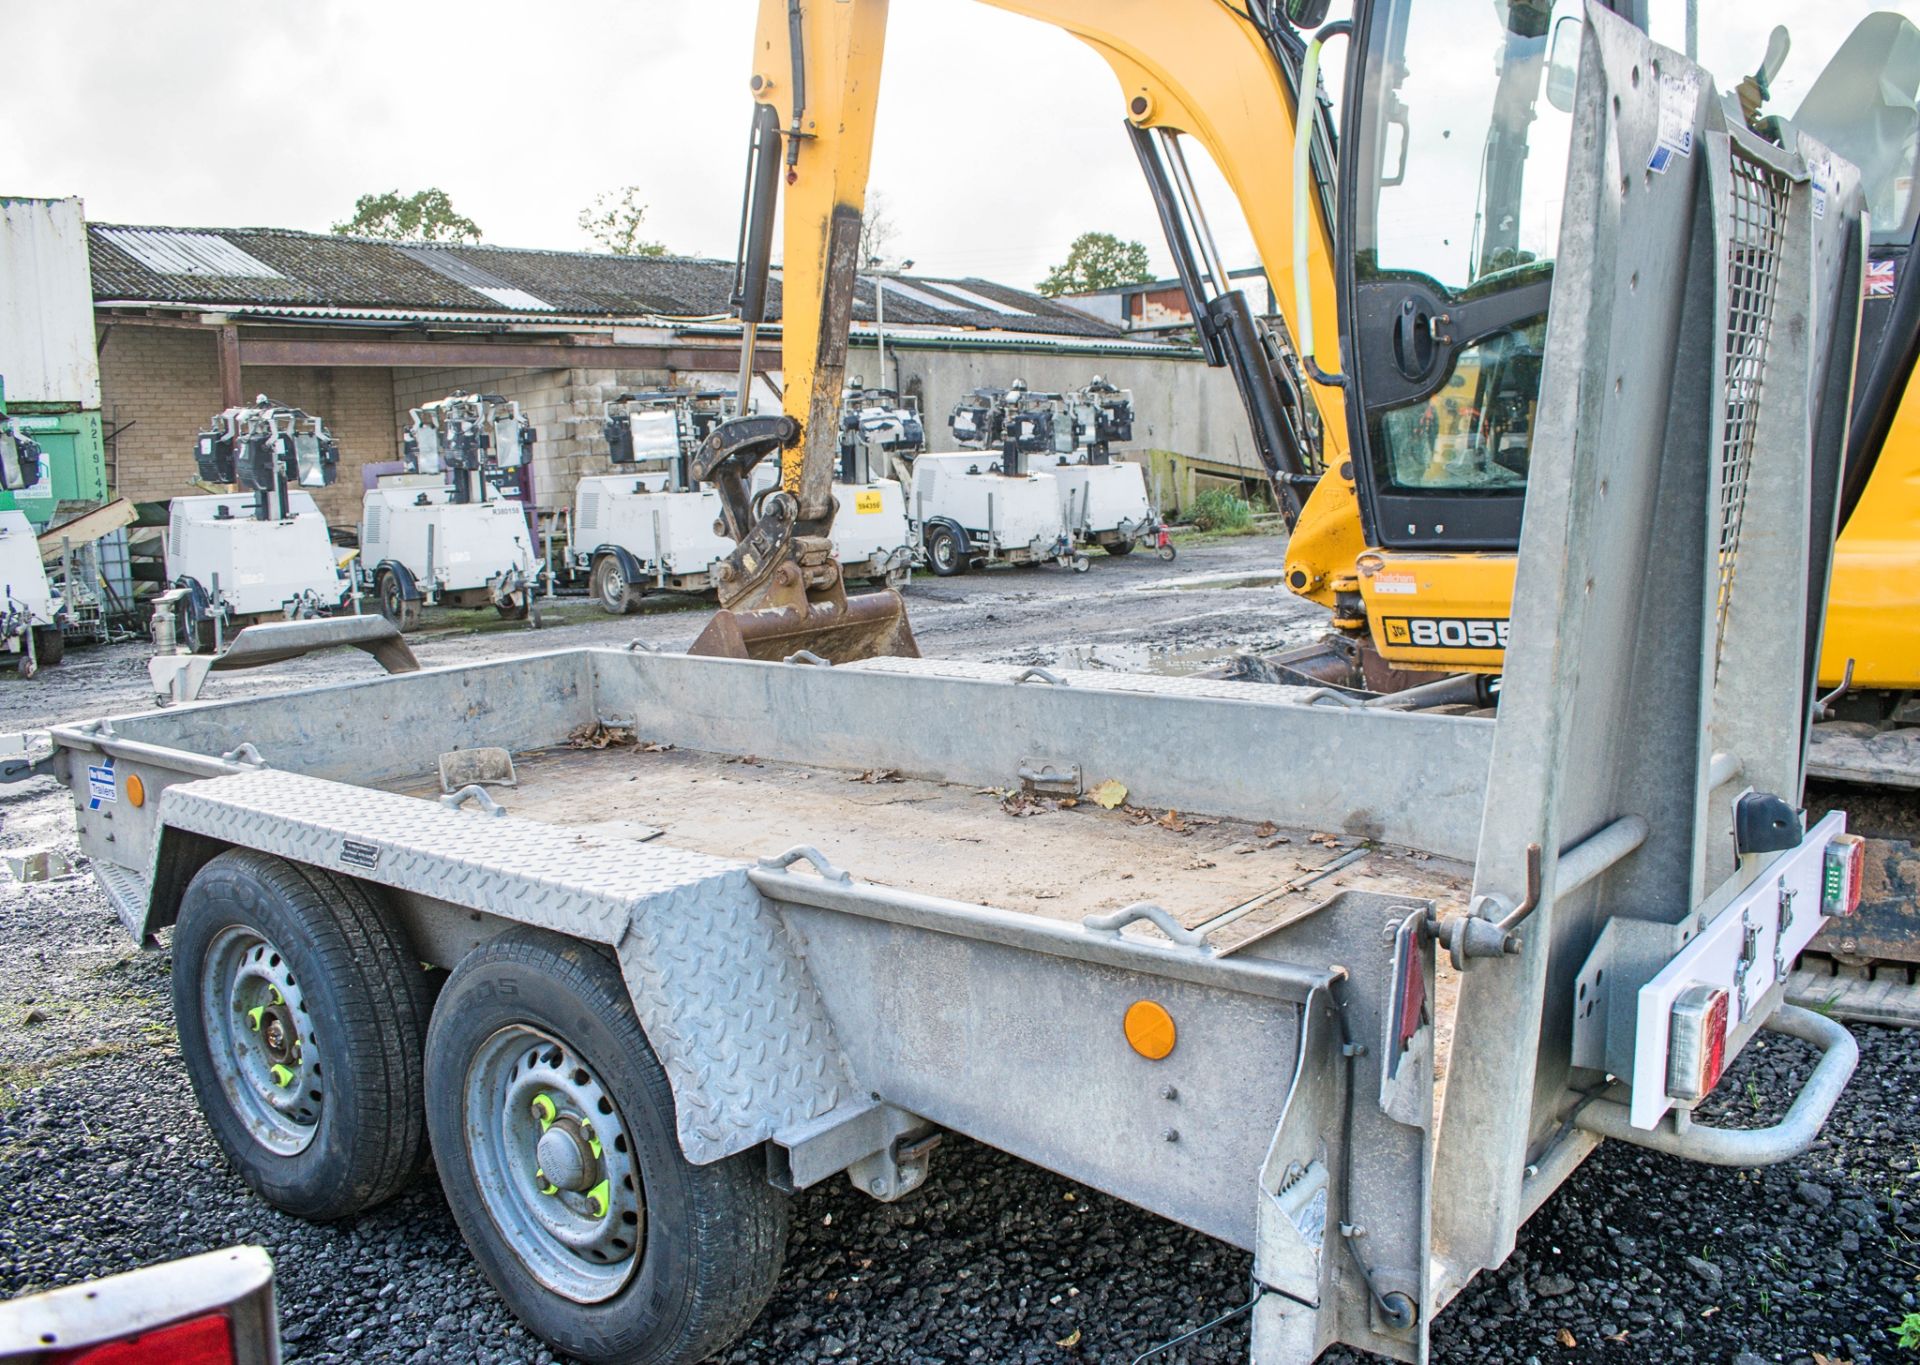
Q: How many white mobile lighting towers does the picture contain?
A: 7